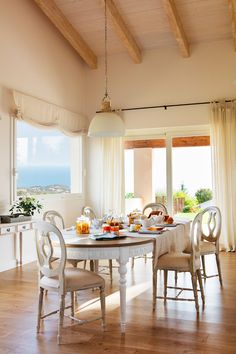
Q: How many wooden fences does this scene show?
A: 1